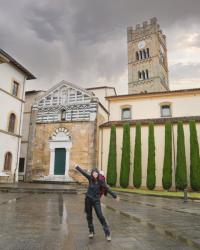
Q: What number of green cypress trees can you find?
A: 7